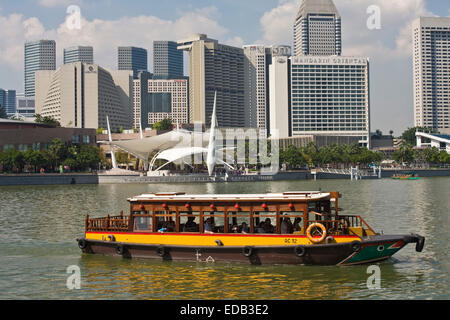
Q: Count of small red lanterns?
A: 7